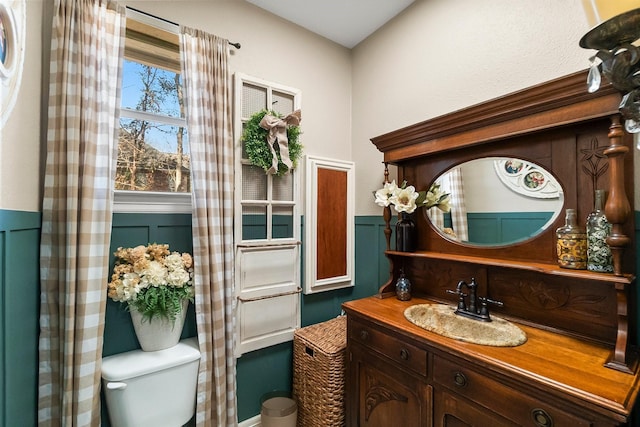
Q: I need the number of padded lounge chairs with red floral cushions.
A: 0